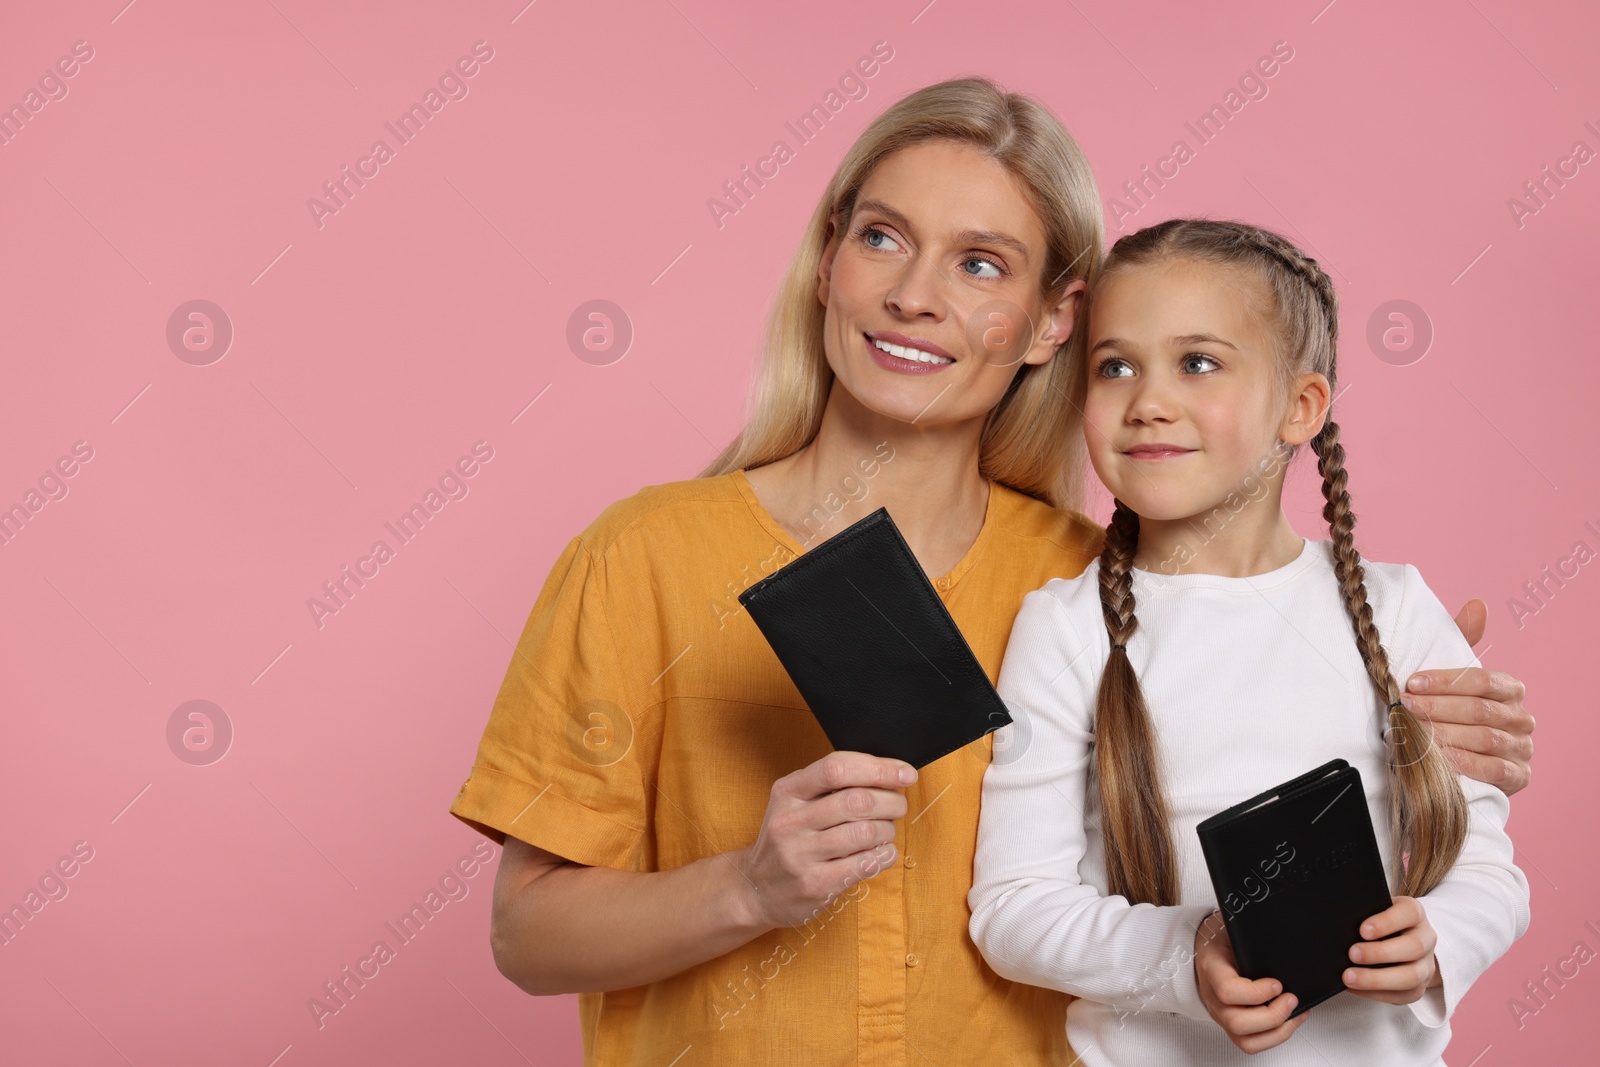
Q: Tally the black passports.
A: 2